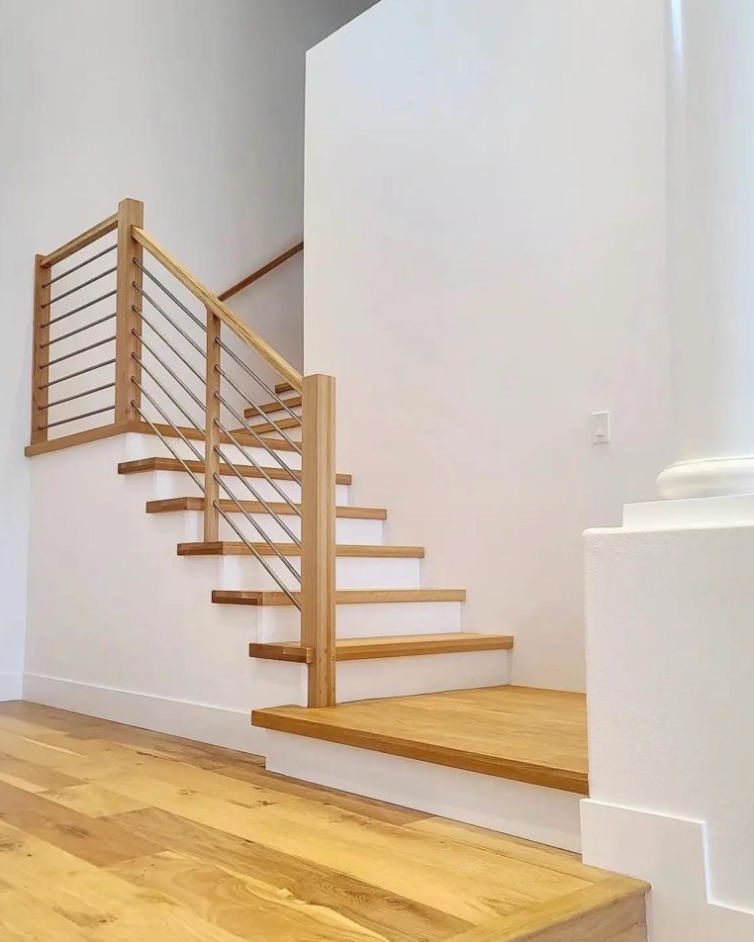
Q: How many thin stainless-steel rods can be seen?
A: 15